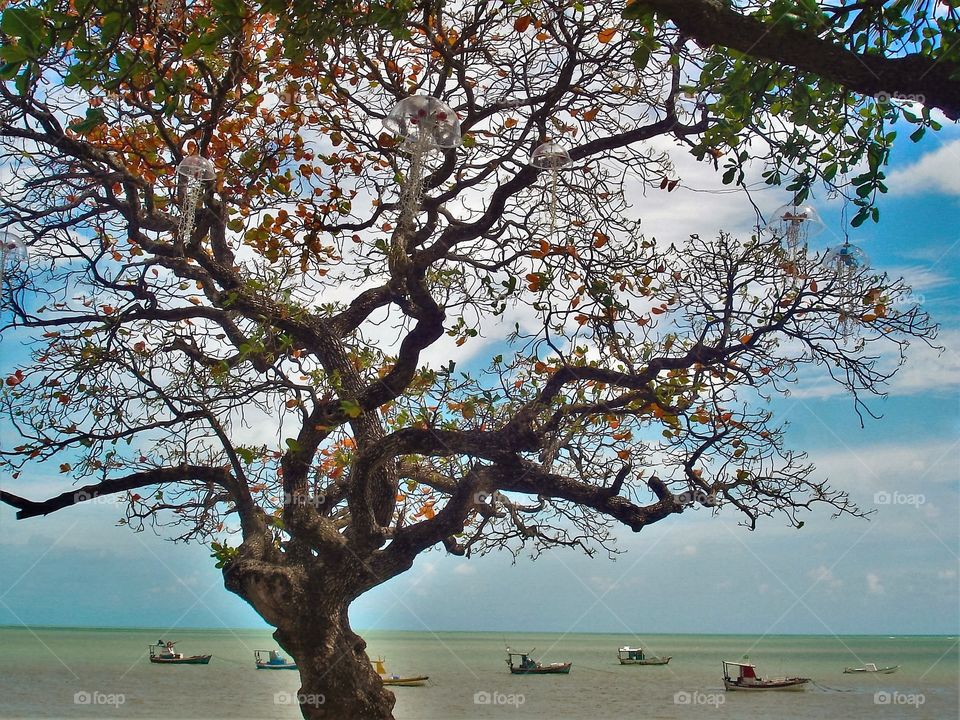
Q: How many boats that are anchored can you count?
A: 7